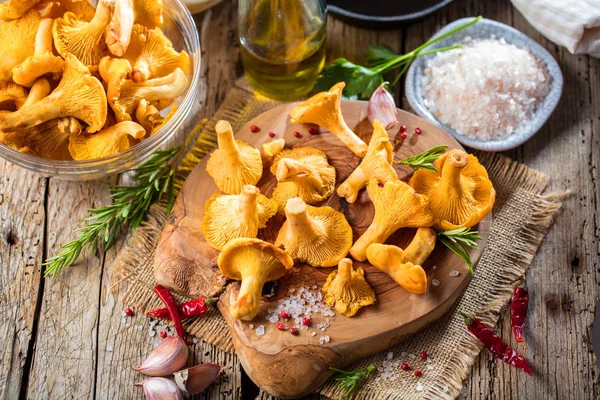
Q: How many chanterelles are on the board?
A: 12